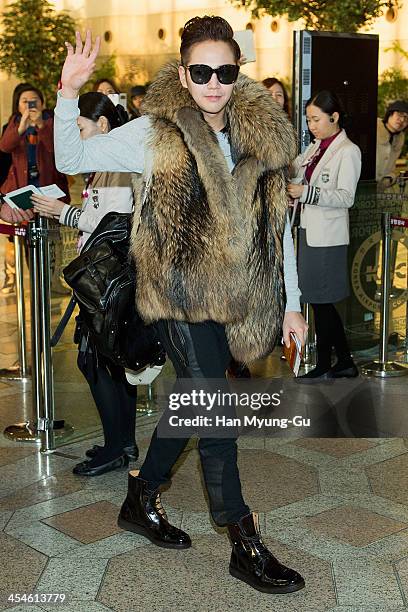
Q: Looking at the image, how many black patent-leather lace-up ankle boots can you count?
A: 2